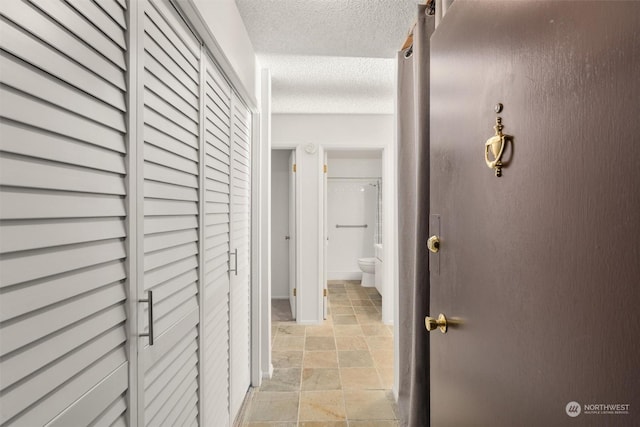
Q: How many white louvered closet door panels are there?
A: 4